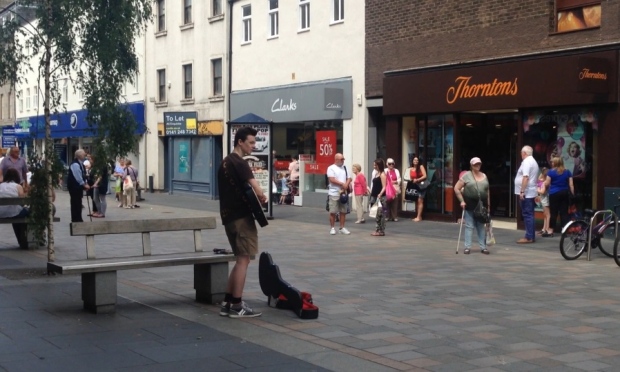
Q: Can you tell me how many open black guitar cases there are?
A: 1